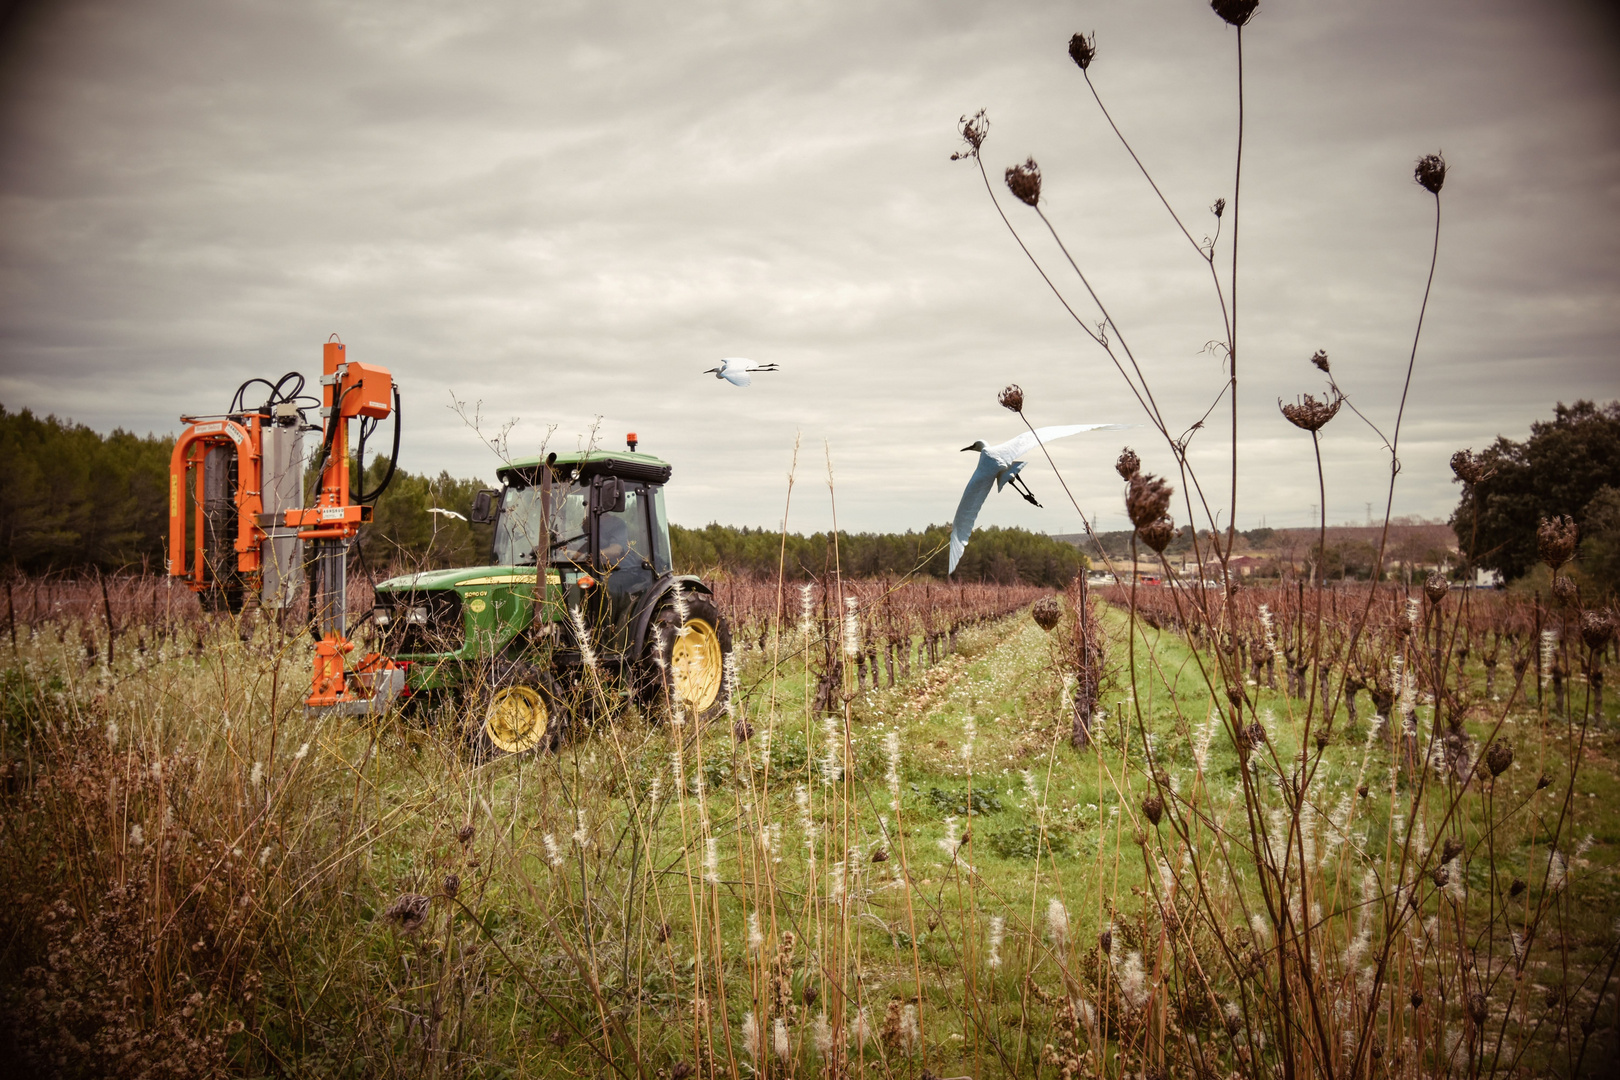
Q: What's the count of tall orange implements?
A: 1